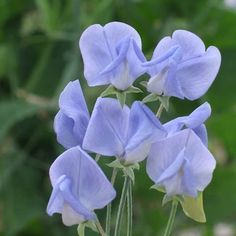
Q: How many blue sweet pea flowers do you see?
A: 7